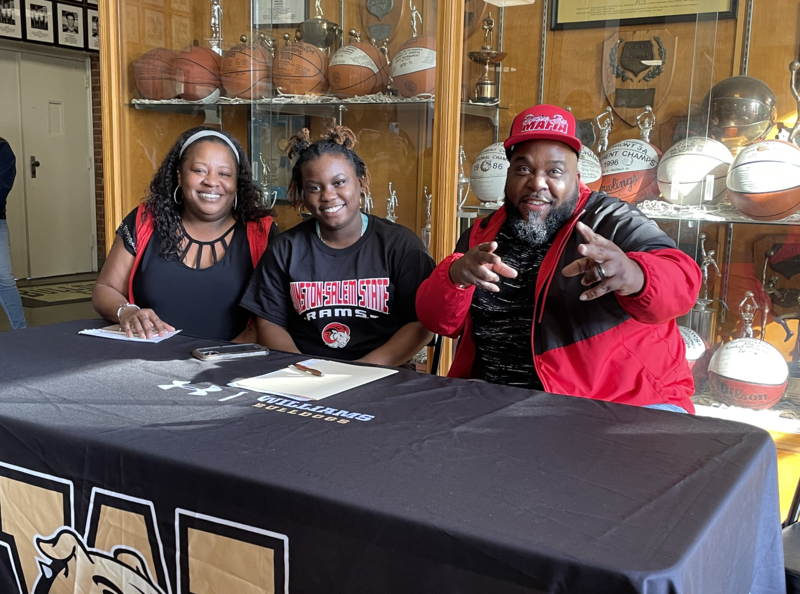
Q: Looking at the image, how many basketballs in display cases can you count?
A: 14